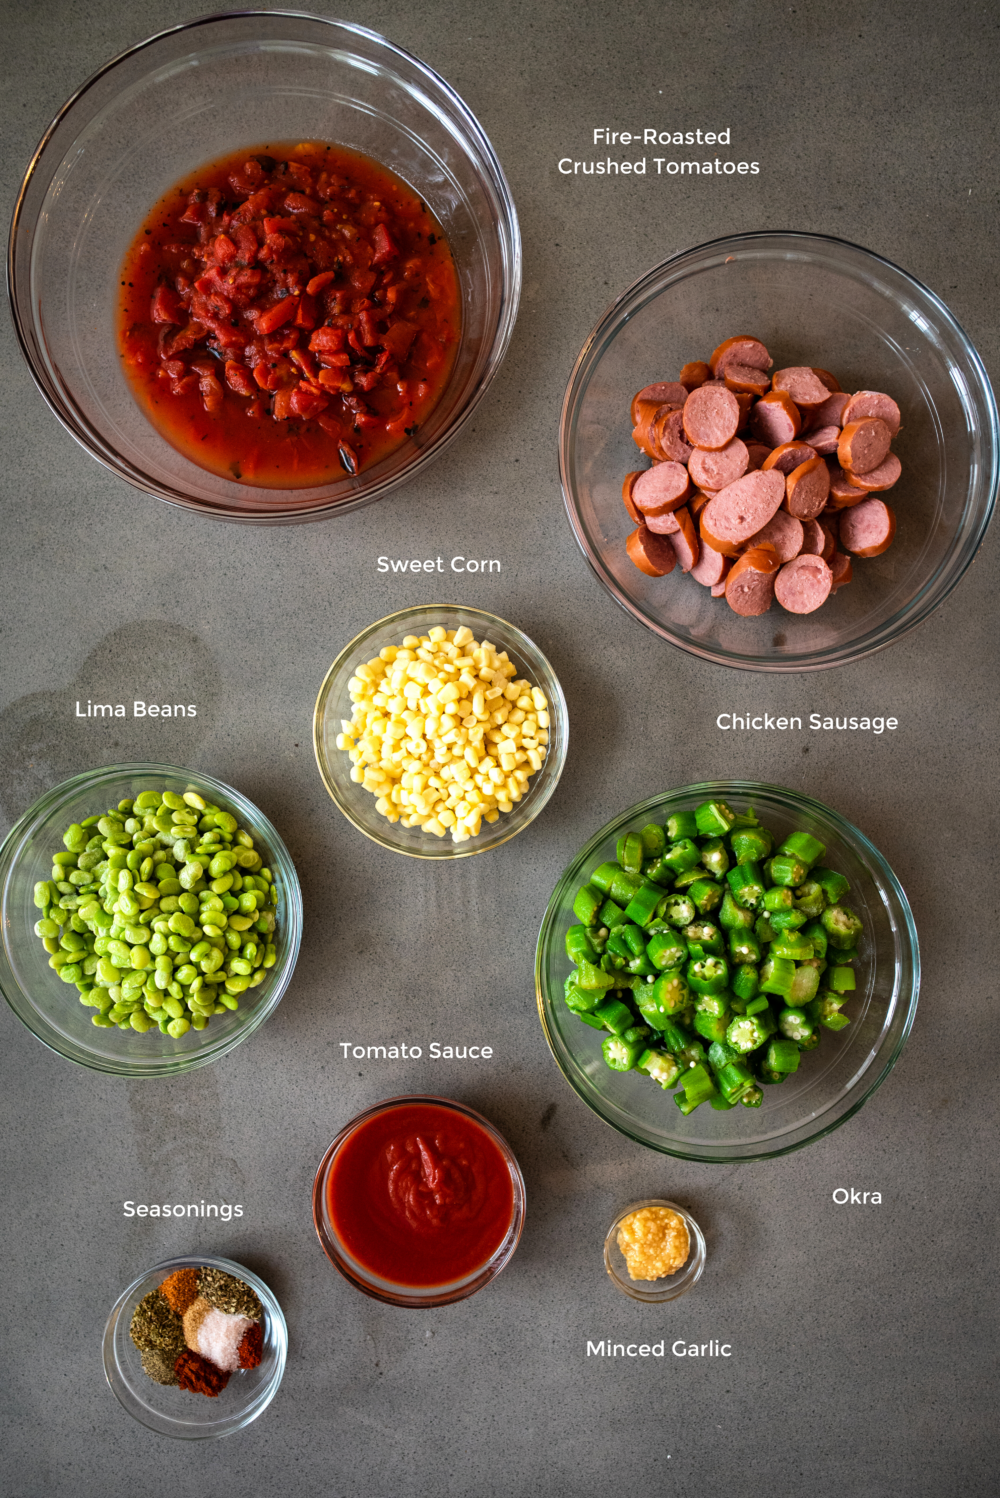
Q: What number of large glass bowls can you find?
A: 3